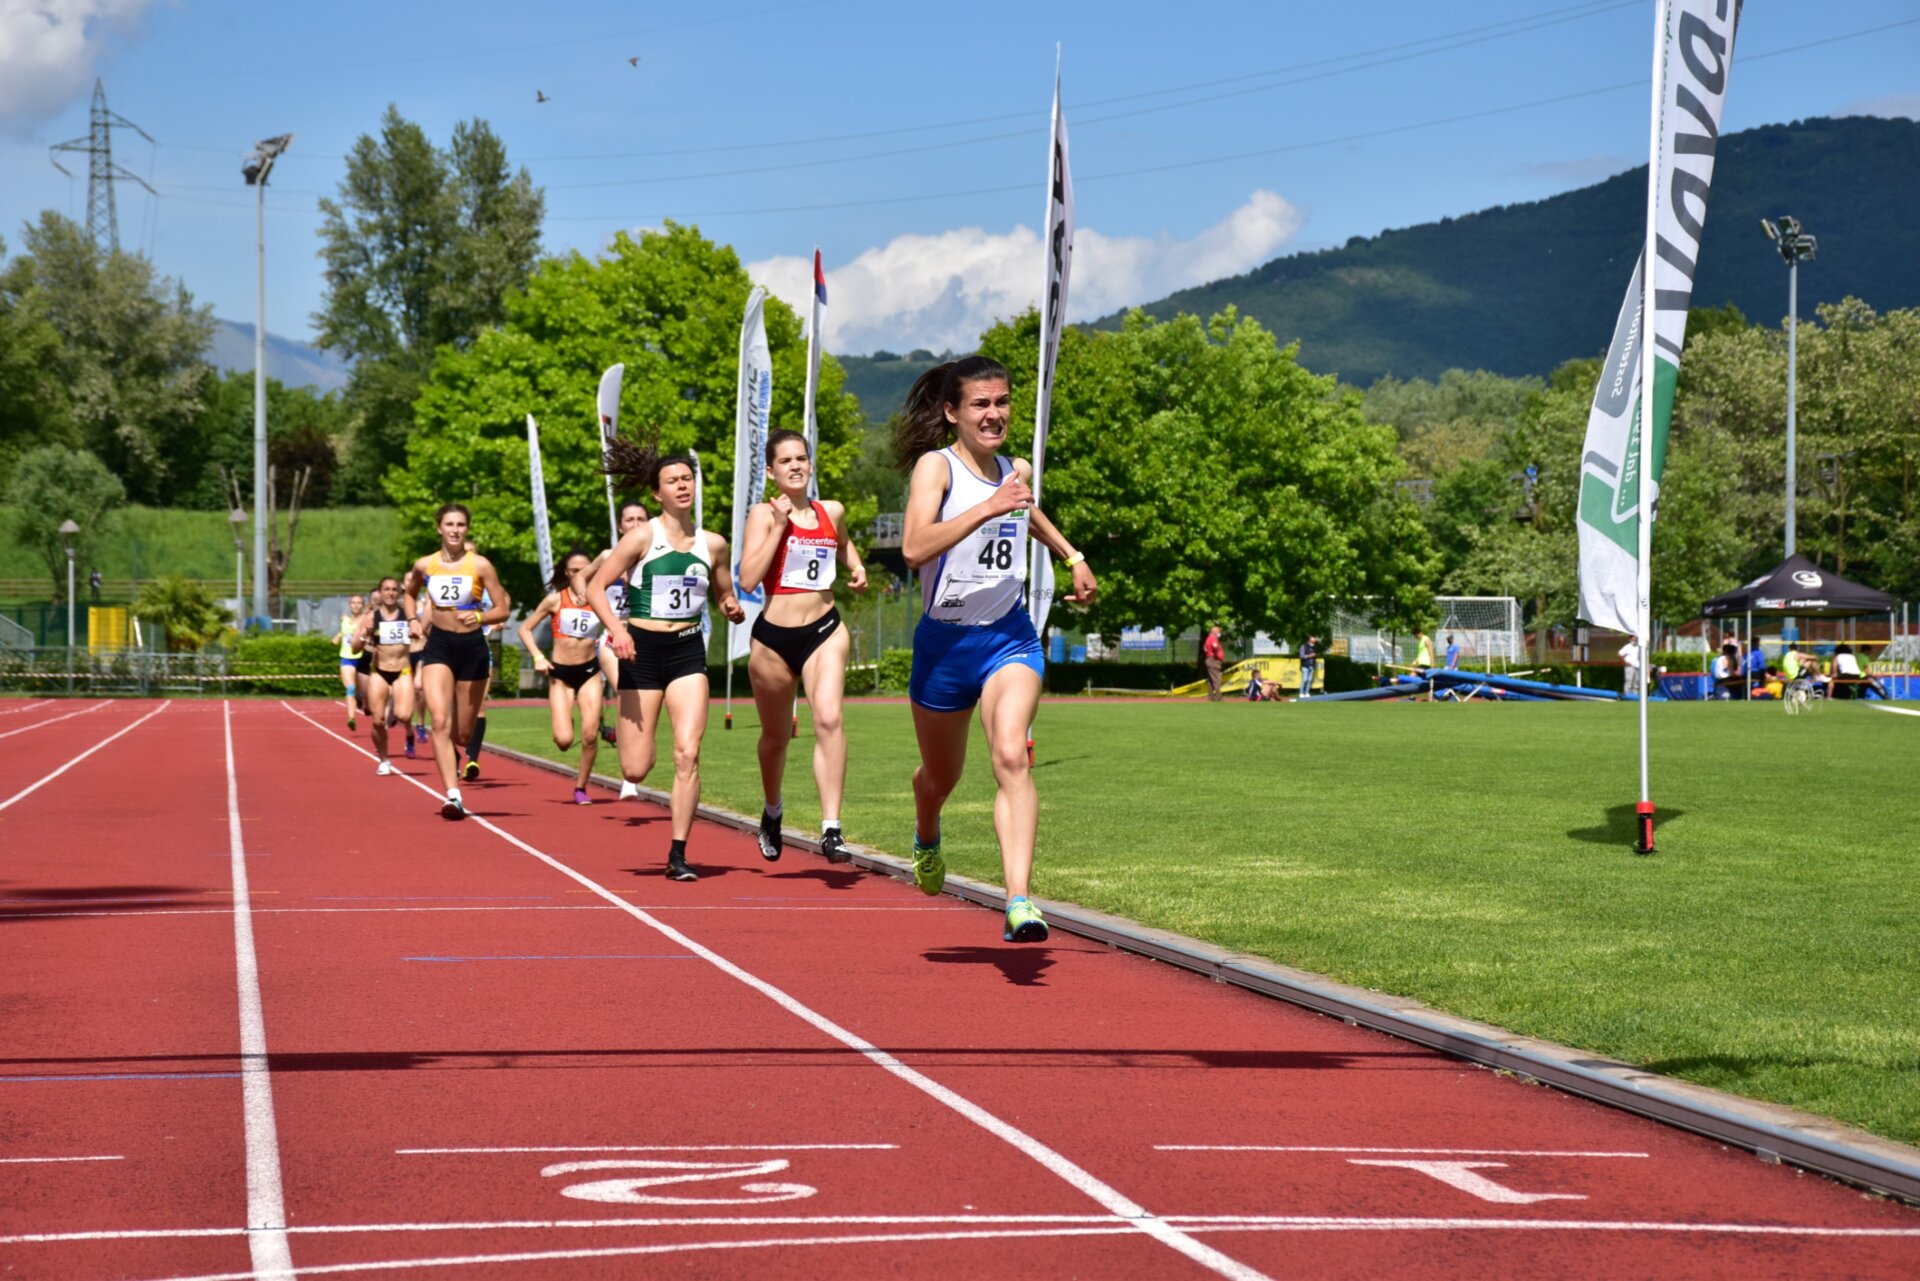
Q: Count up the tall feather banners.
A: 7